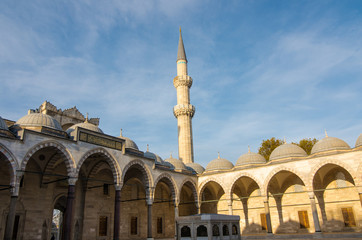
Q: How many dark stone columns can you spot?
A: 4